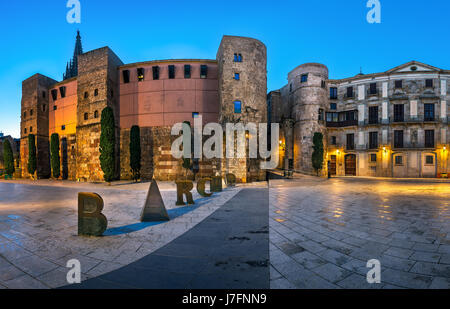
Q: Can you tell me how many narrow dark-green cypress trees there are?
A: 7